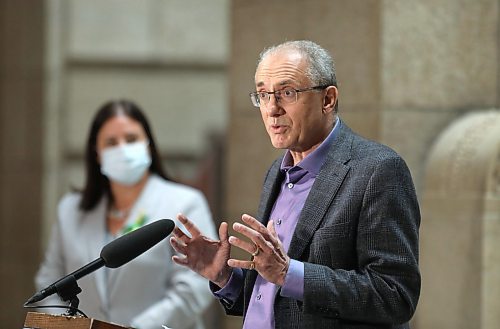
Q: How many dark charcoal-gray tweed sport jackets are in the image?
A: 1